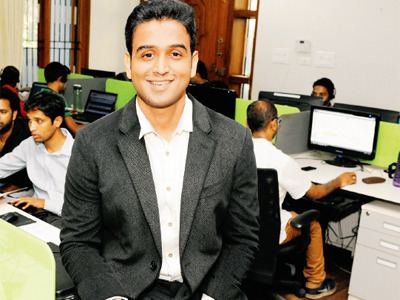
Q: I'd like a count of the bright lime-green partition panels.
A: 5